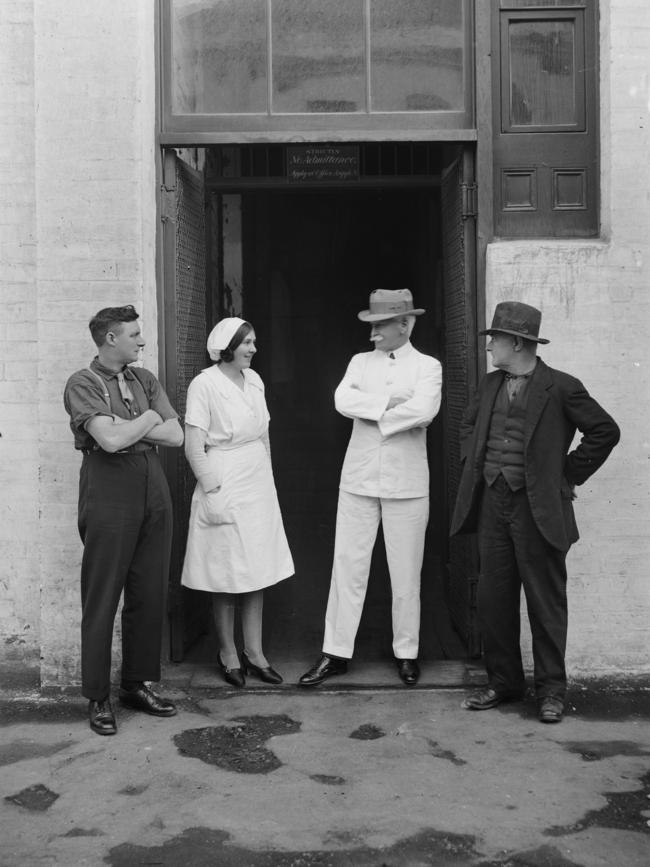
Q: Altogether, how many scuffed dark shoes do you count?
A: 2